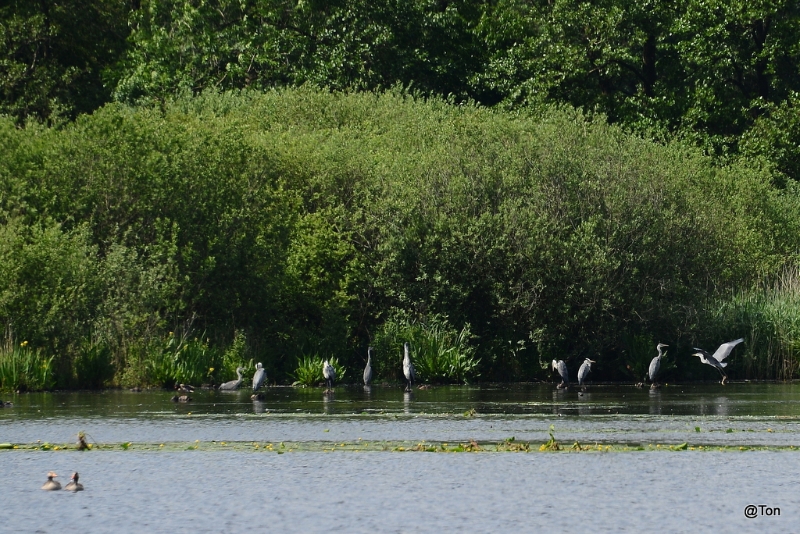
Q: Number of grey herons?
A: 9